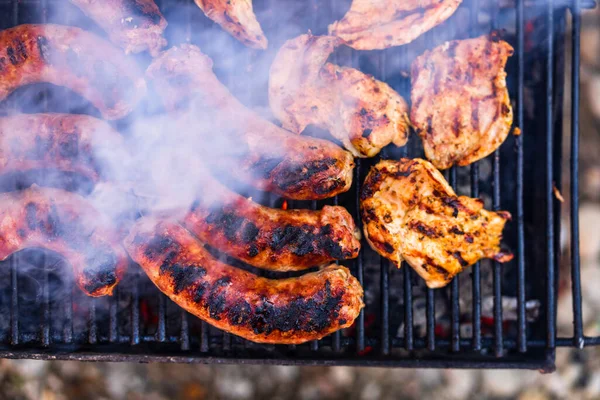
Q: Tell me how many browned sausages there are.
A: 7